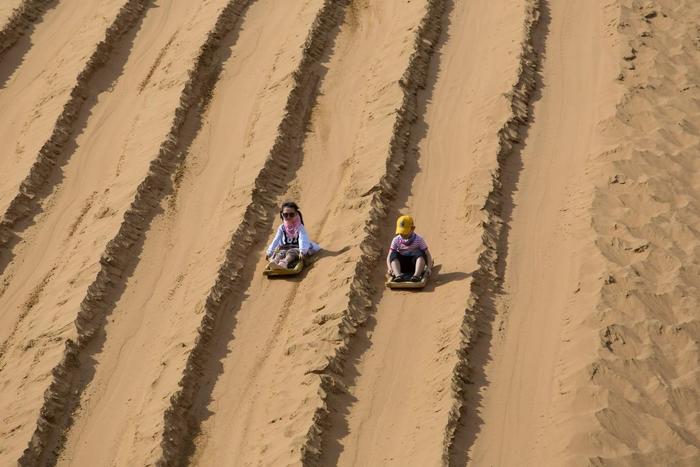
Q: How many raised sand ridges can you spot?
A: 6